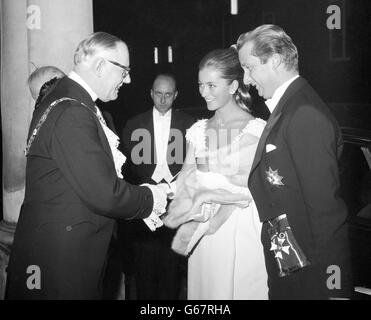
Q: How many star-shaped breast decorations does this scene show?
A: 1